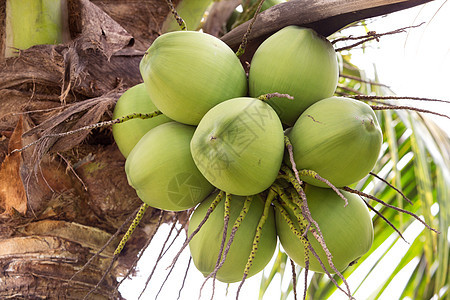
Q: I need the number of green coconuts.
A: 8